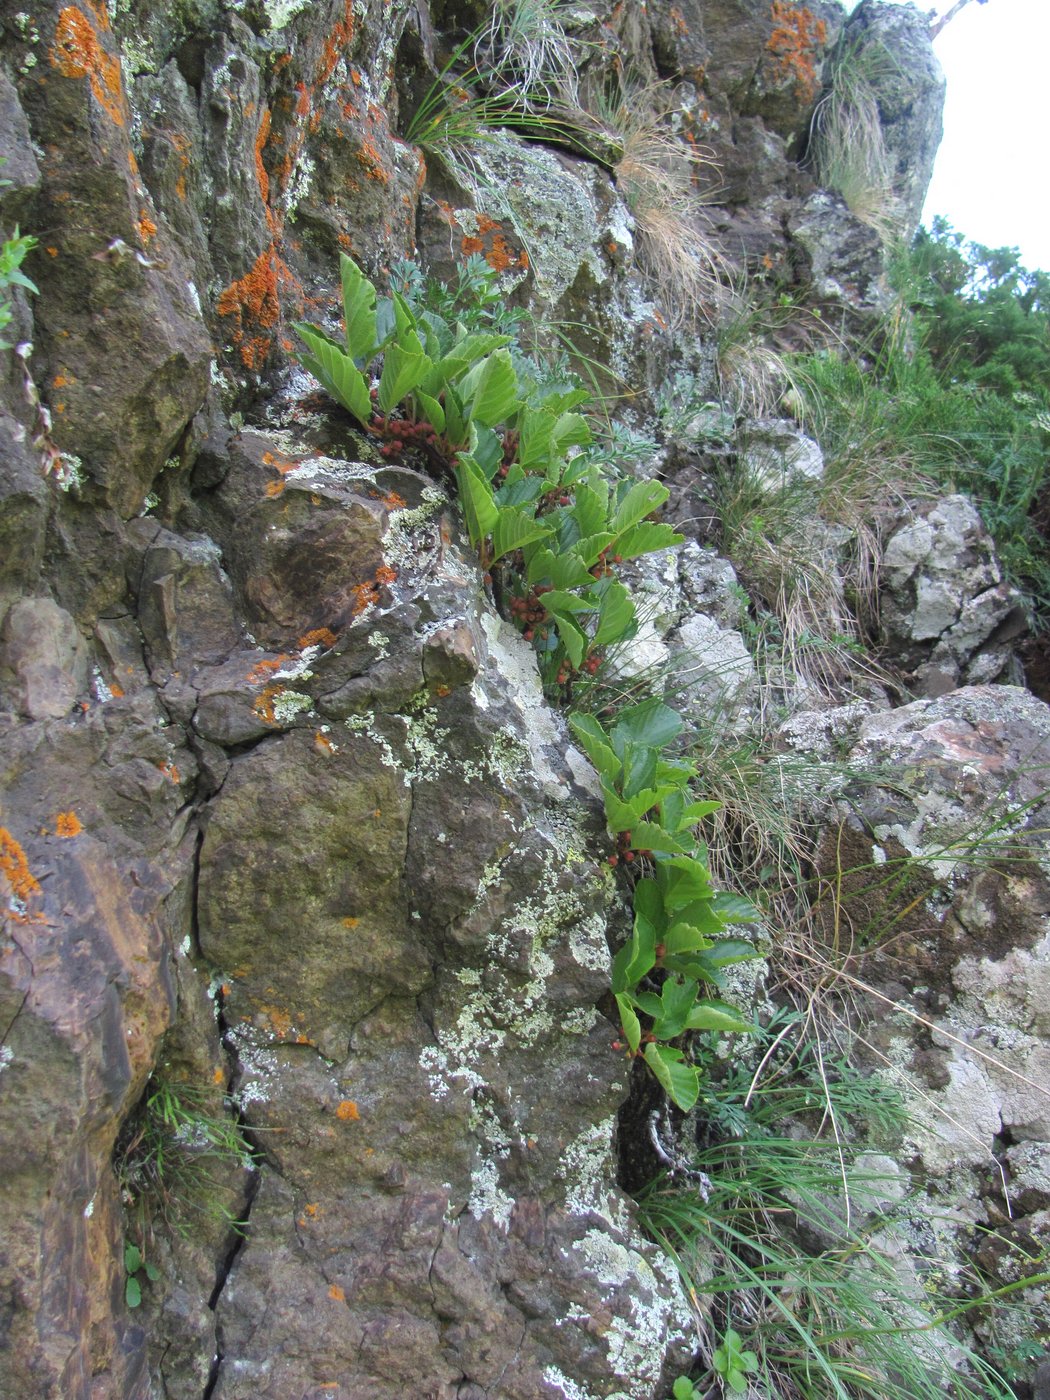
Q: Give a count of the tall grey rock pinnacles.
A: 1